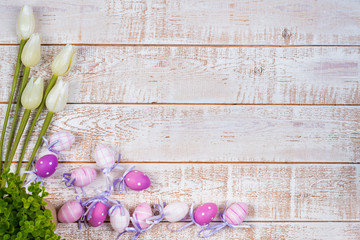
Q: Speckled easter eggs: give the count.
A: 4